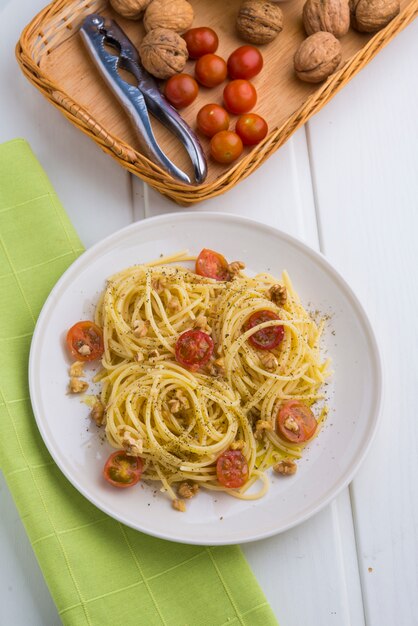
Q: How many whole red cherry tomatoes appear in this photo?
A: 8